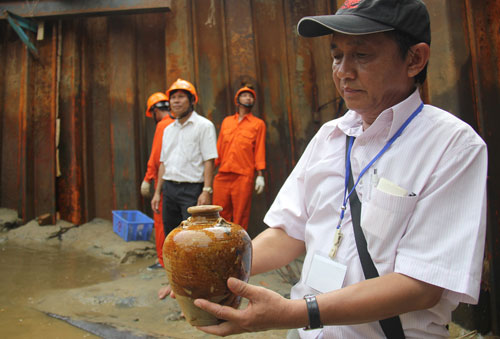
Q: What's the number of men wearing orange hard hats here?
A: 3